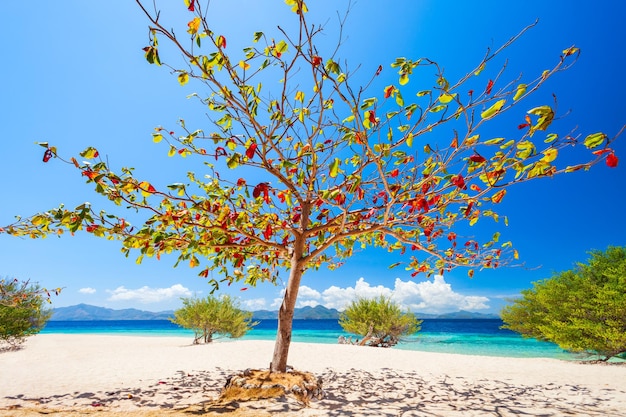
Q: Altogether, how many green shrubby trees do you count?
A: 4